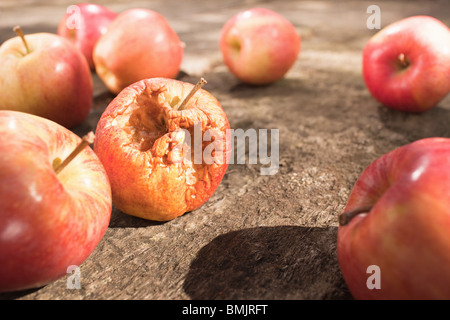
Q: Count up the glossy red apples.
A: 7